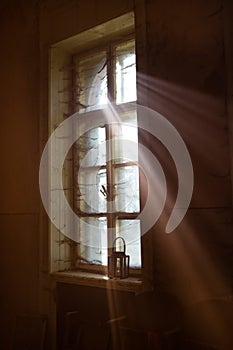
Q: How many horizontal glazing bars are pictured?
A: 3